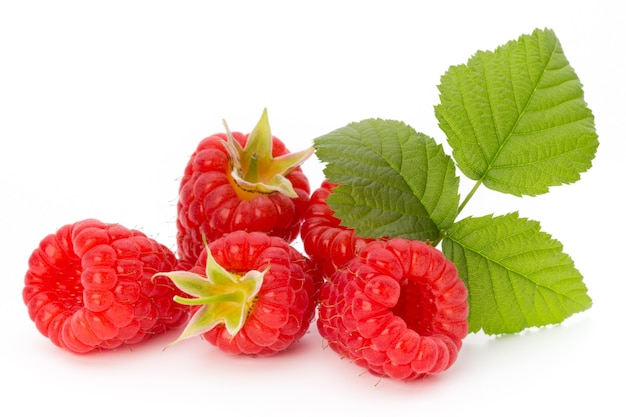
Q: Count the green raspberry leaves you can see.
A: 3